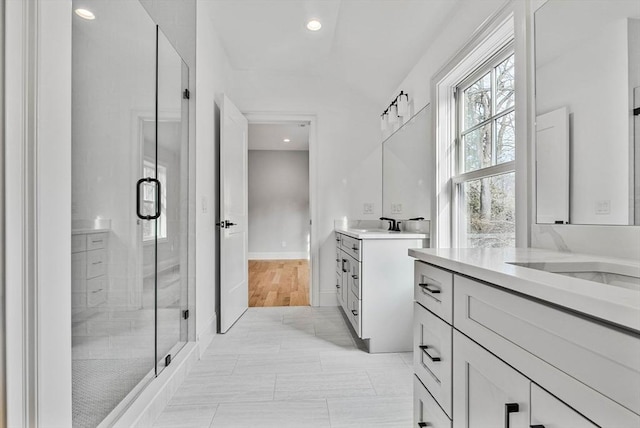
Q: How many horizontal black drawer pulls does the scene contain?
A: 9